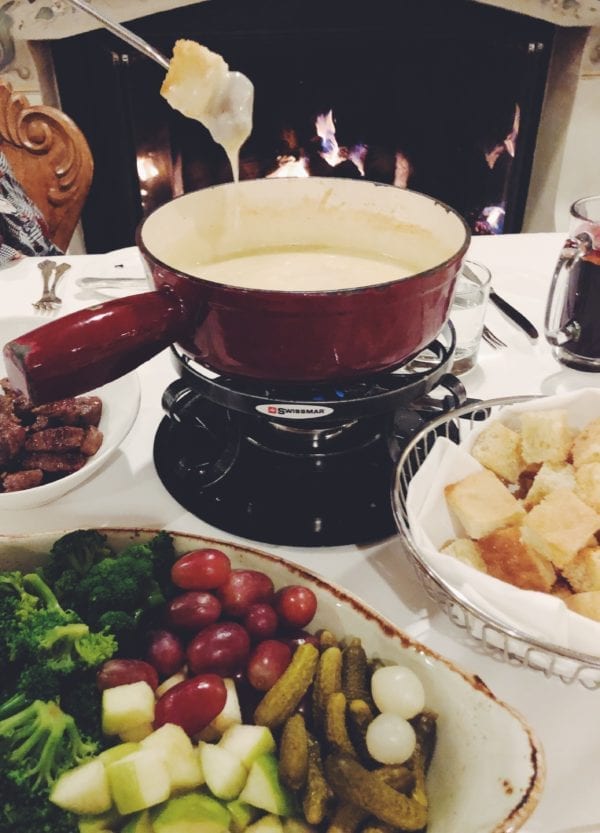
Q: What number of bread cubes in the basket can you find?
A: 11